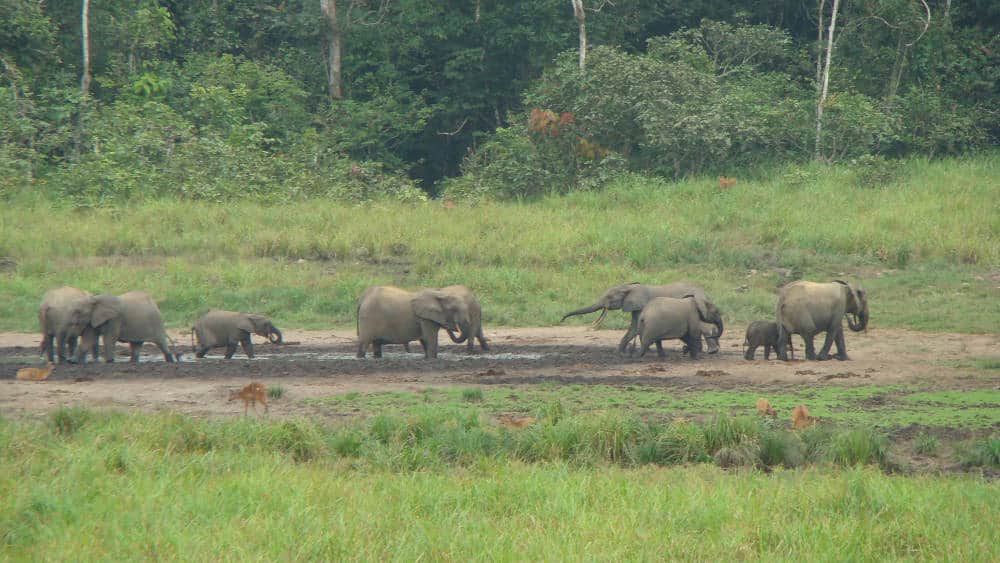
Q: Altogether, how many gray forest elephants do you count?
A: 9